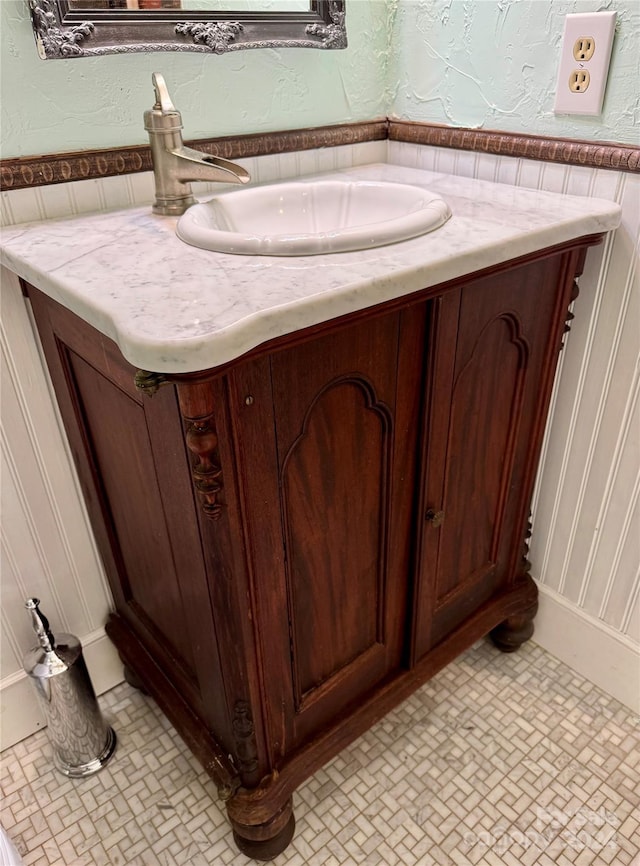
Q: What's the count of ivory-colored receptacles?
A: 2